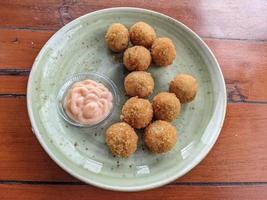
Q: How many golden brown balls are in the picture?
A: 10